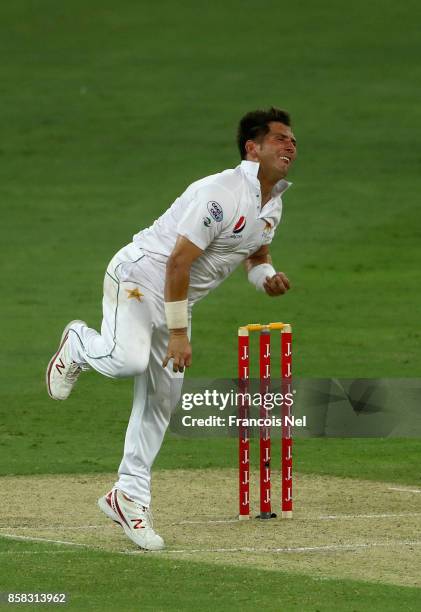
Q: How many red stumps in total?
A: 3